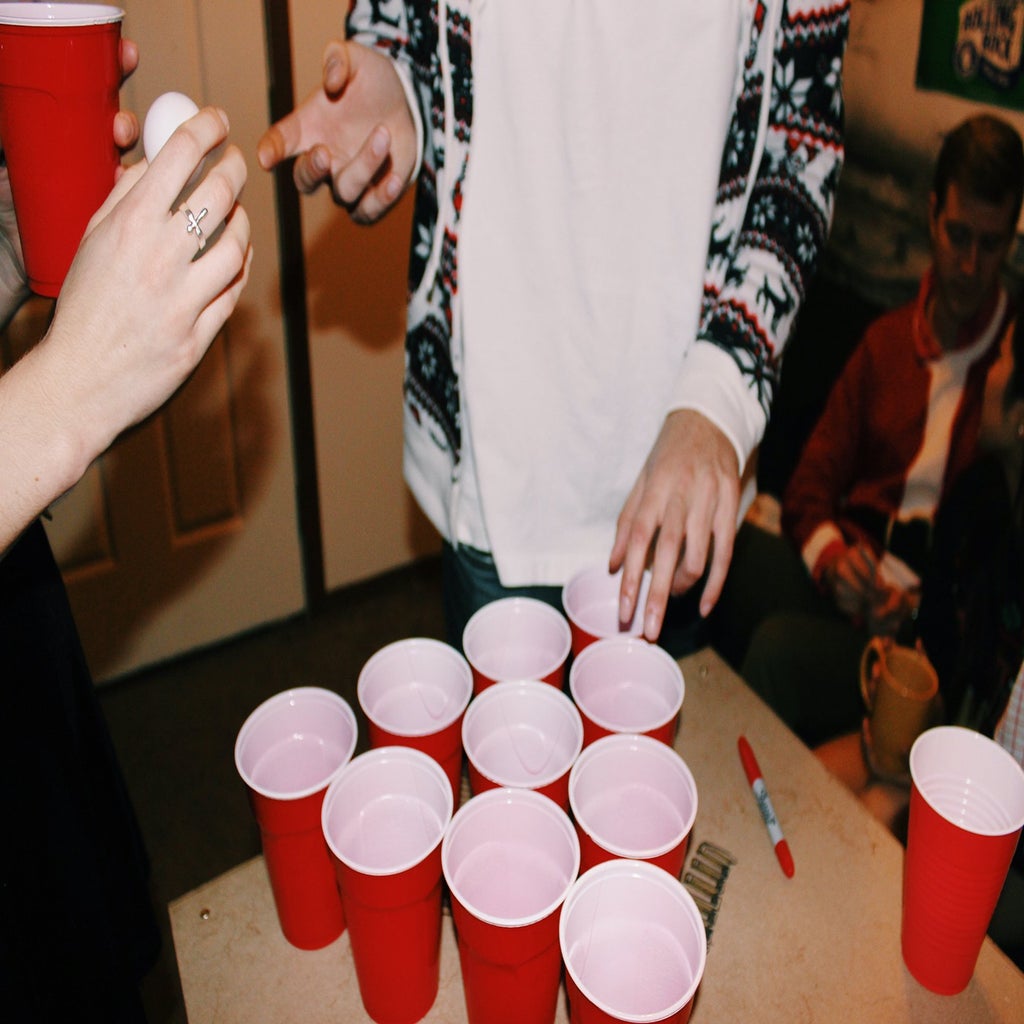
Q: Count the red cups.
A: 12